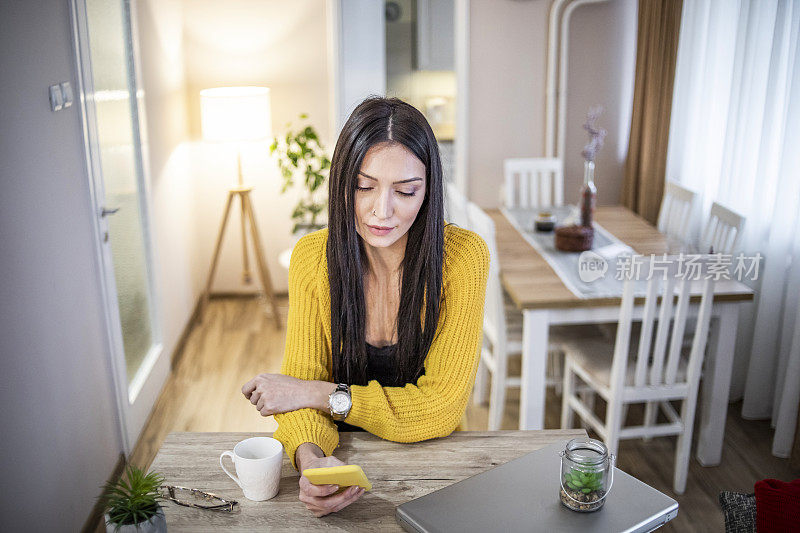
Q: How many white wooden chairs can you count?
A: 6